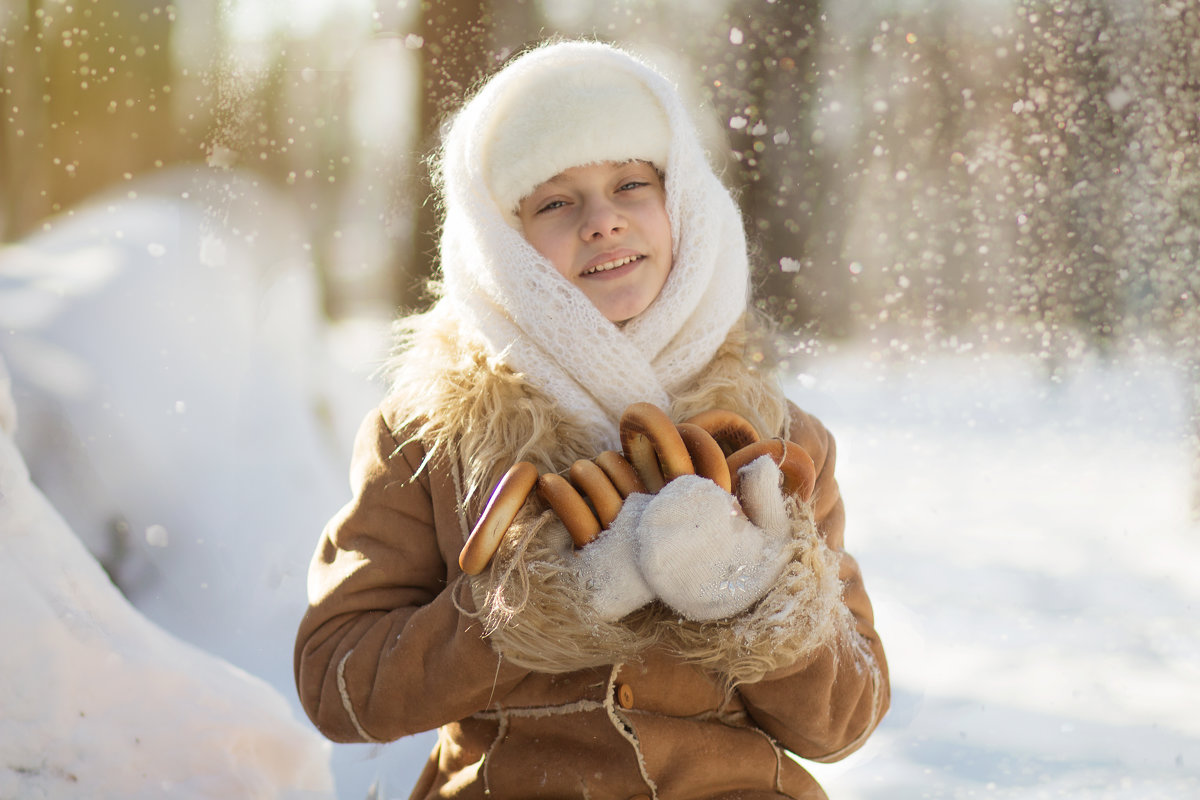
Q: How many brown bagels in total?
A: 8